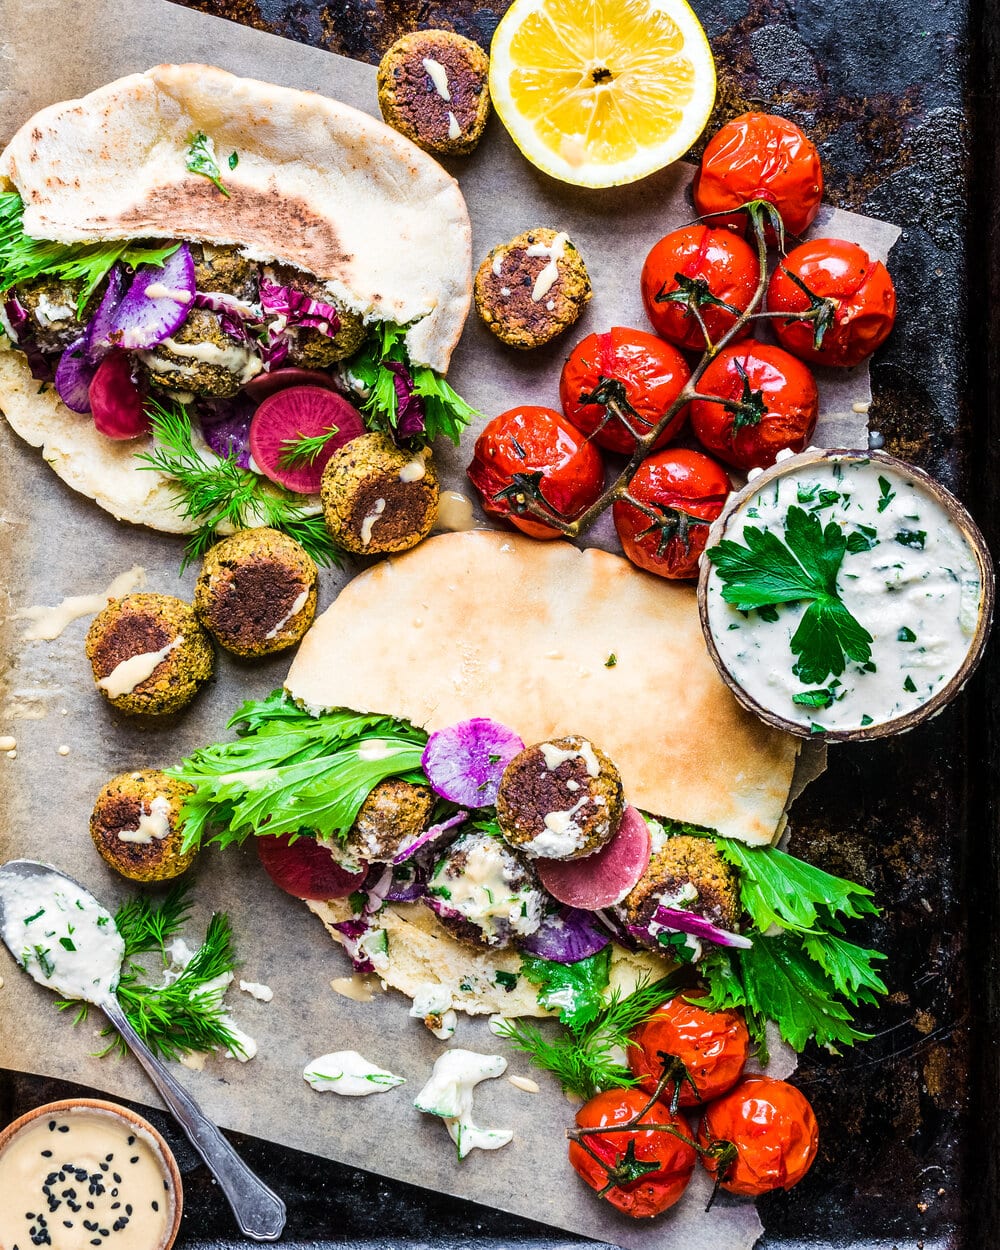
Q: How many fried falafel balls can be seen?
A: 14